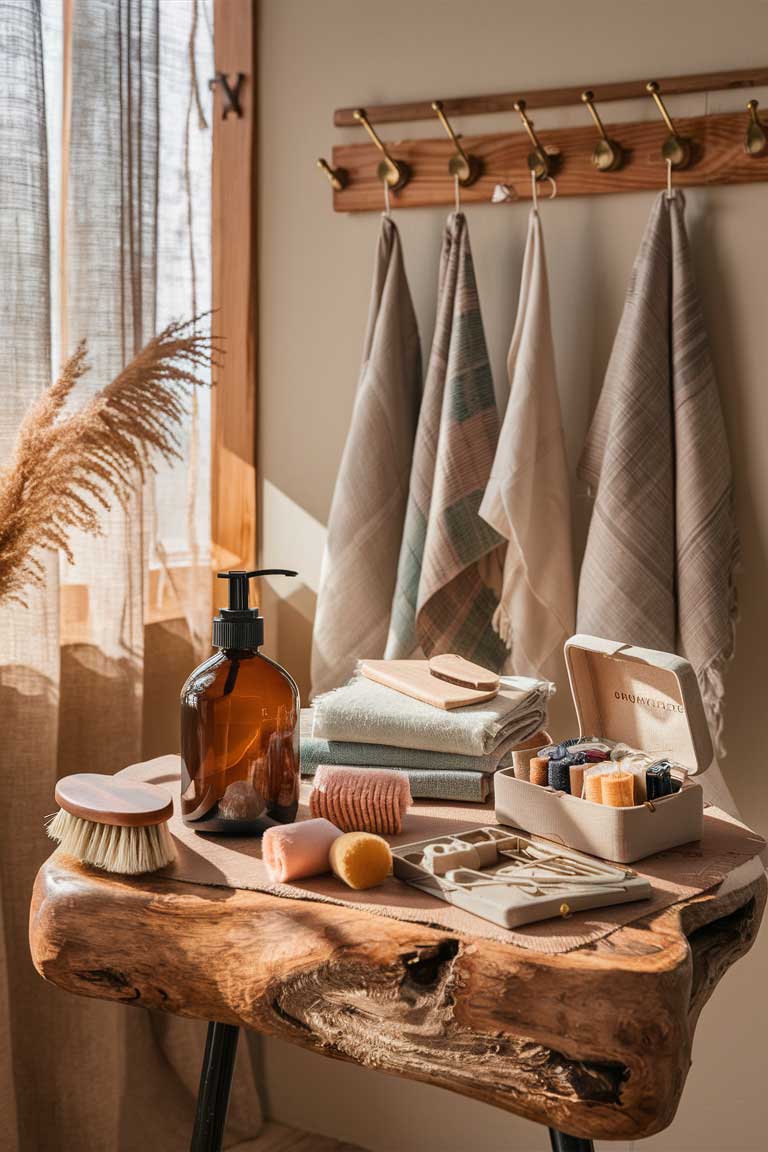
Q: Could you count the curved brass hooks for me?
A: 7